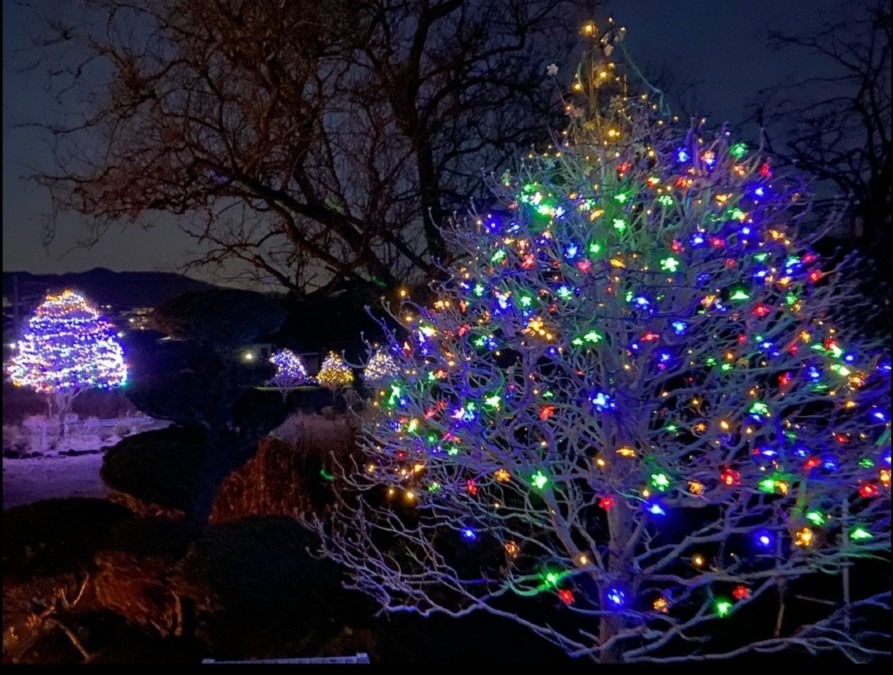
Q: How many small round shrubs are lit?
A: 3